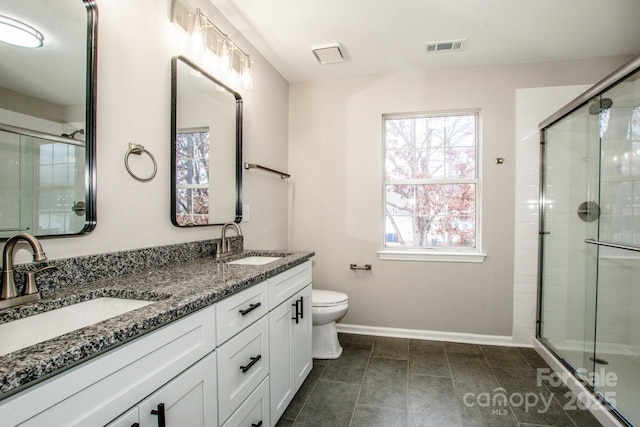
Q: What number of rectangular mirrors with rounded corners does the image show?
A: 2